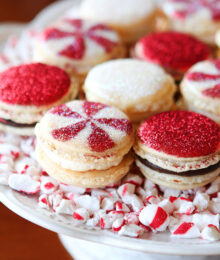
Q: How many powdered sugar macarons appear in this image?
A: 2